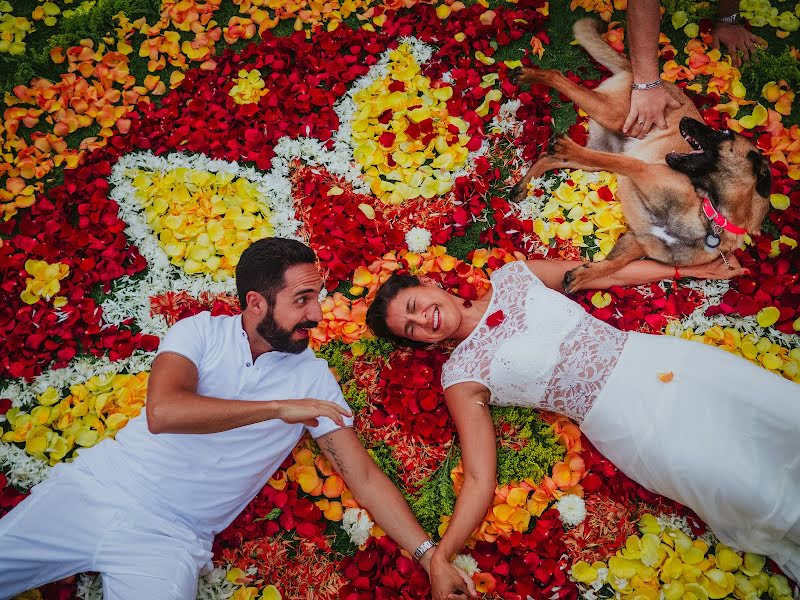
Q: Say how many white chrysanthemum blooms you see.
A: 4